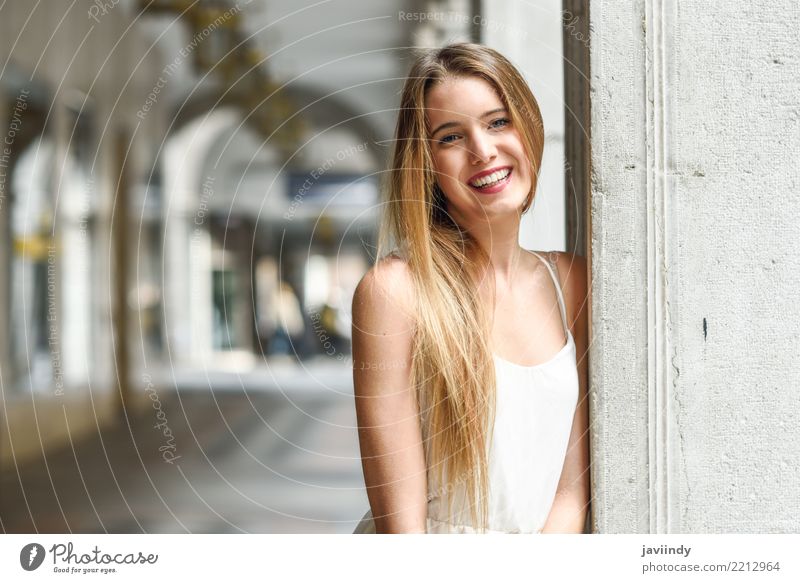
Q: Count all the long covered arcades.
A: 1